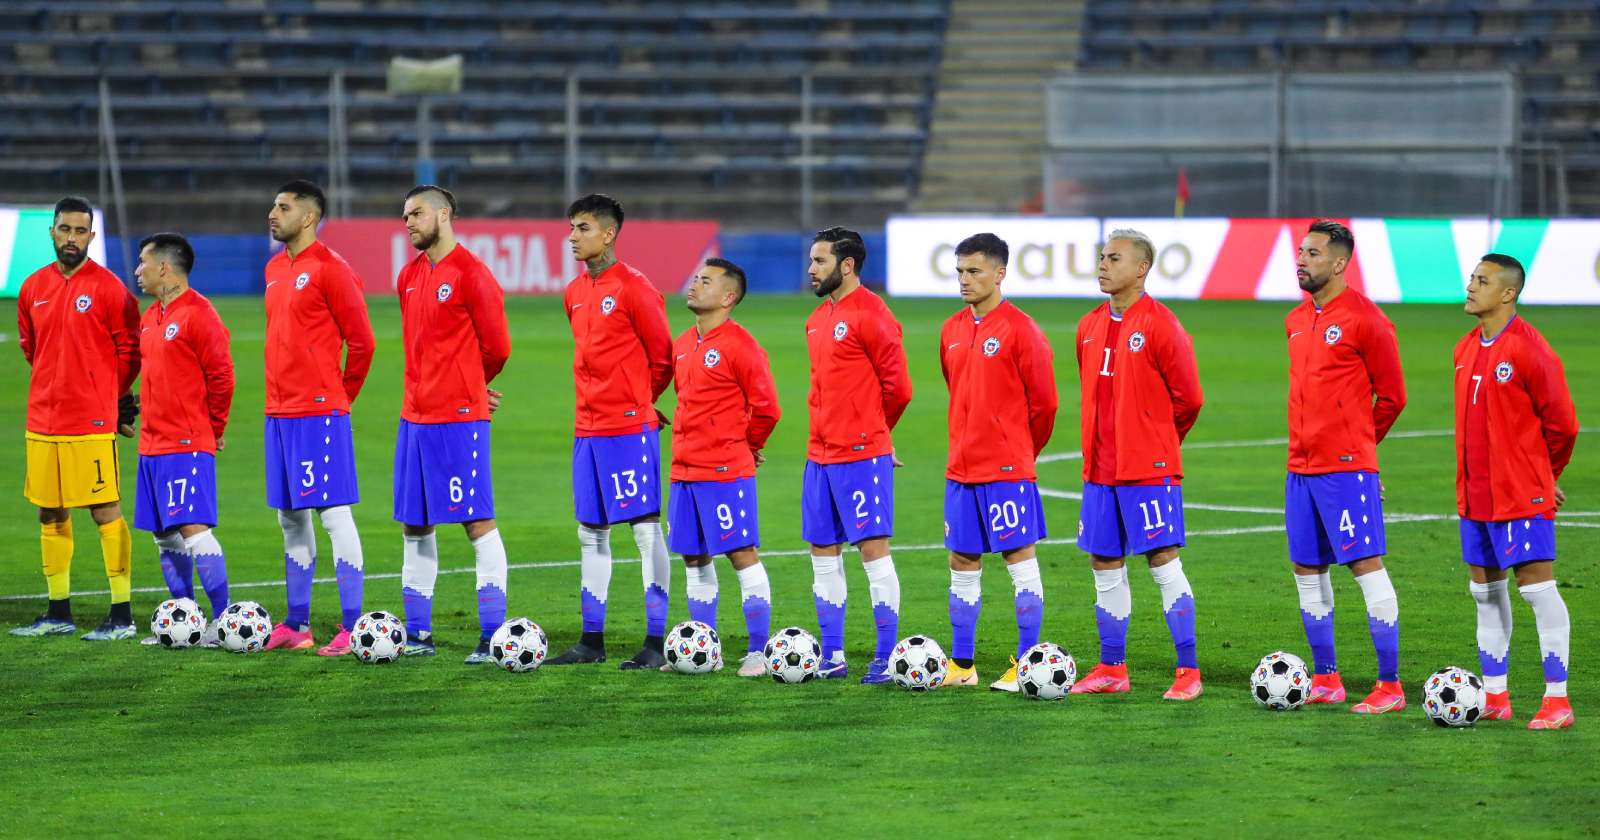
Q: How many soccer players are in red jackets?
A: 11